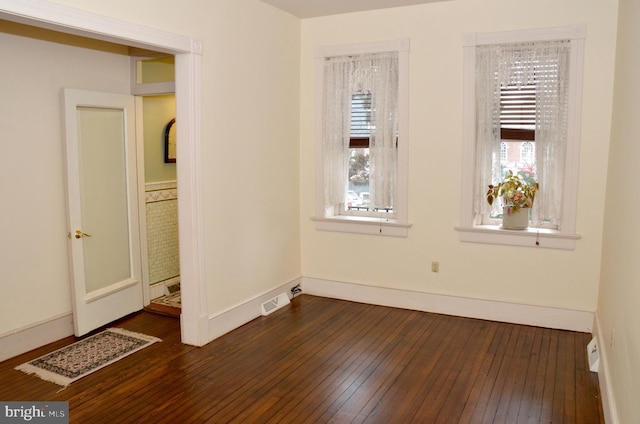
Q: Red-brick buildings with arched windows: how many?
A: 1